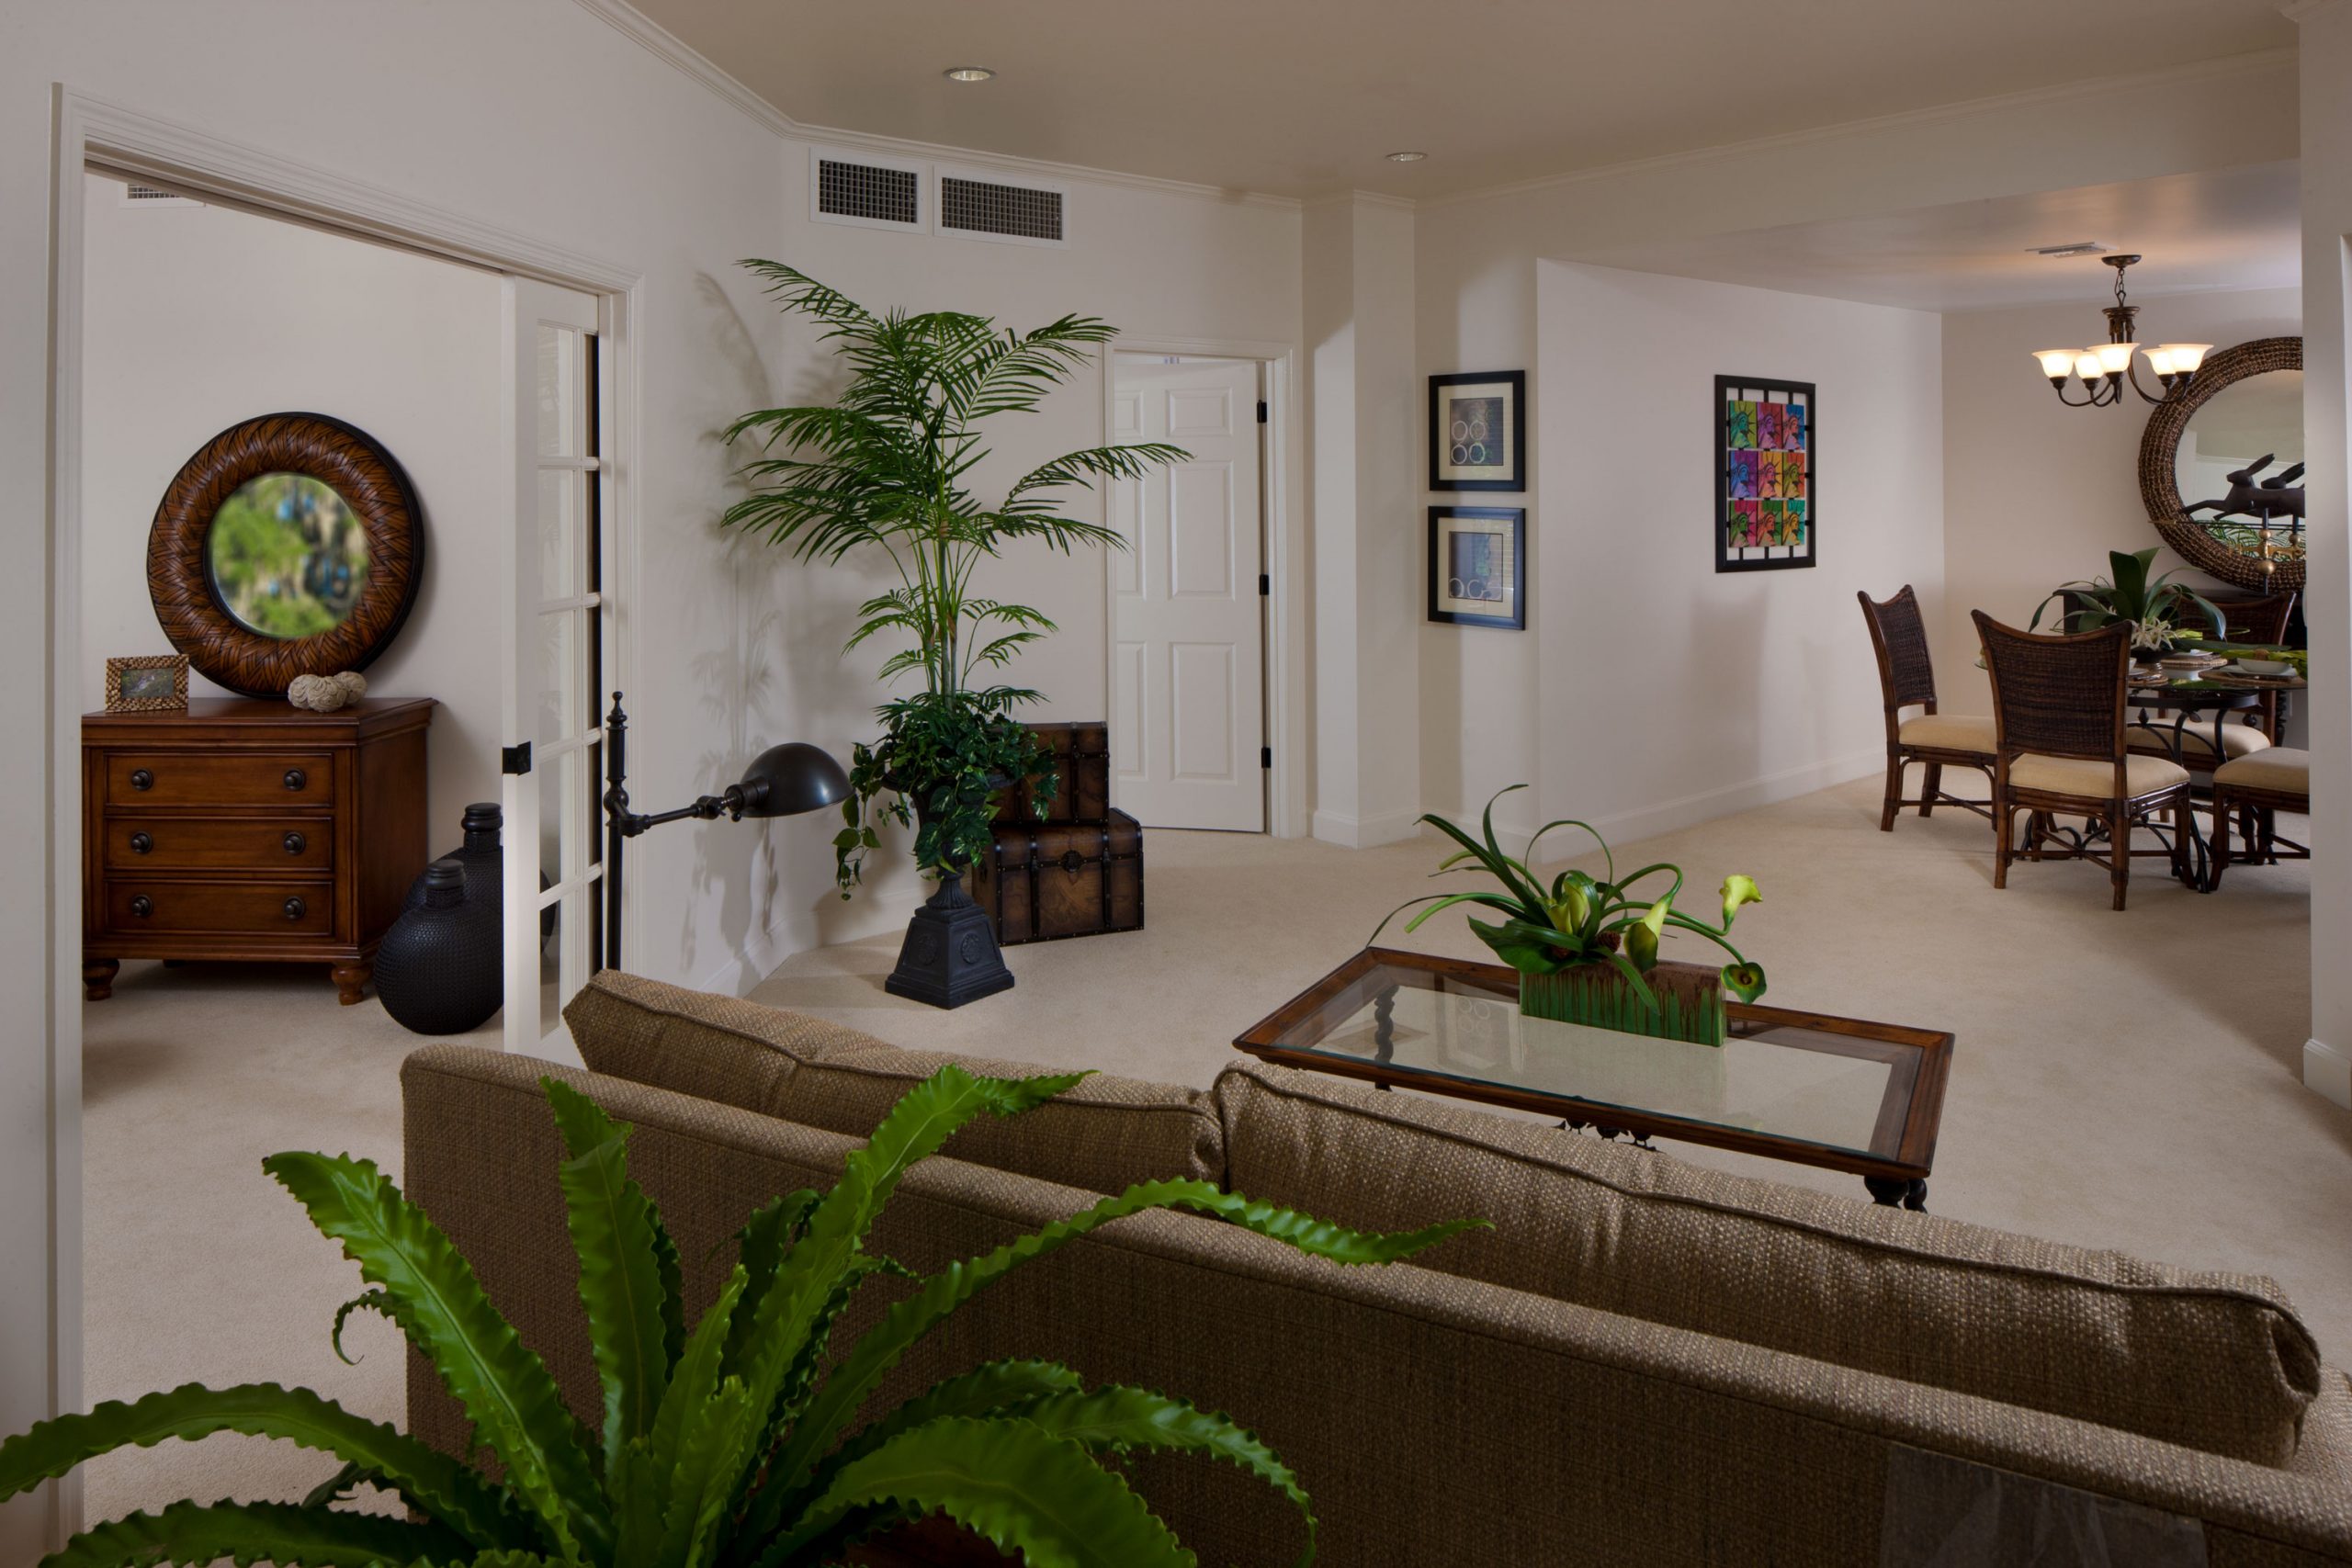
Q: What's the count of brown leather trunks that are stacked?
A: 2